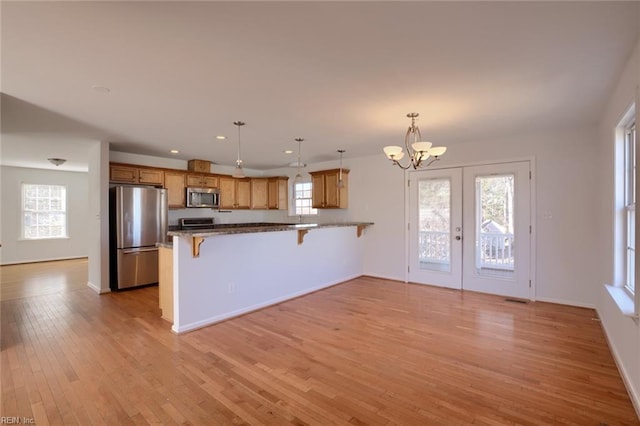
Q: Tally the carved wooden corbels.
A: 3